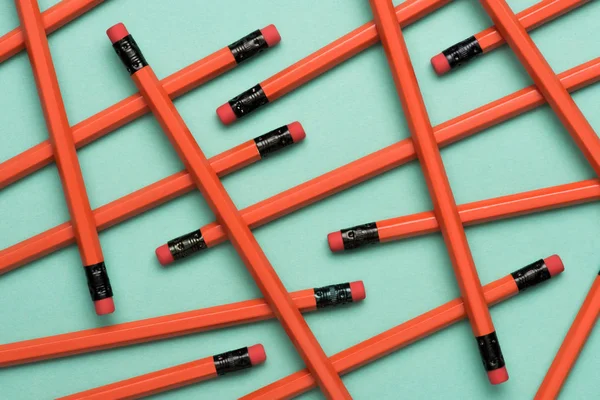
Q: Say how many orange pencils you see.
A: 15